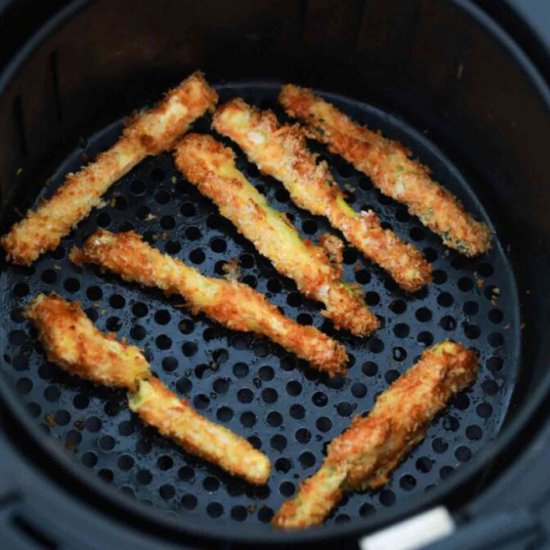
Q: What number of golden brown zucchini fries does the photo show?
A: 7